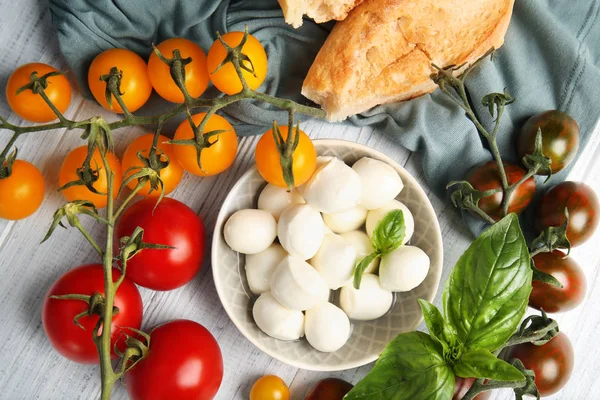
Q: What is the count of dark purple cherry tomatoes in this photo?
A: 7